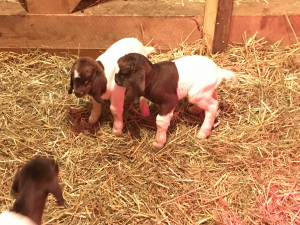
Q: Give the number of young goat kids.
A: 3